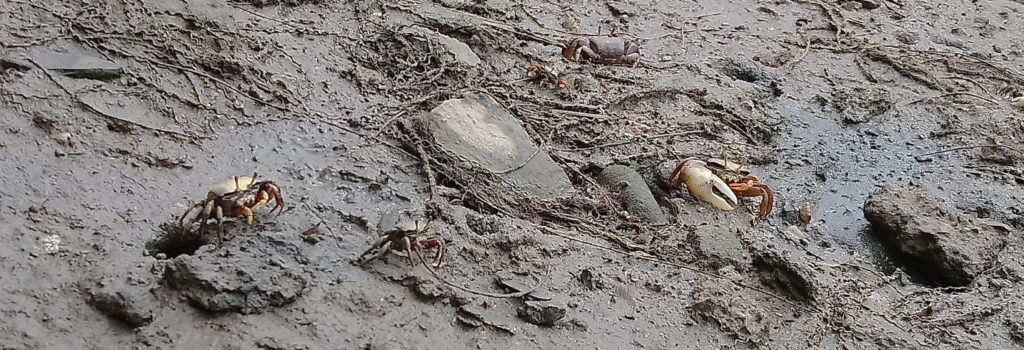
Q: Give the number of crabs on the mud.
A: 5